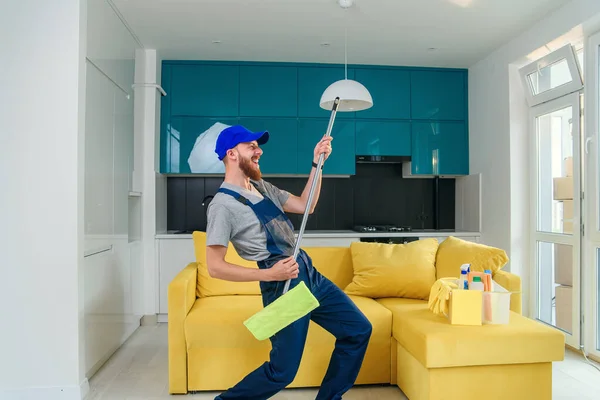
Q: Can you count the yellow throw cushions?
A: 3